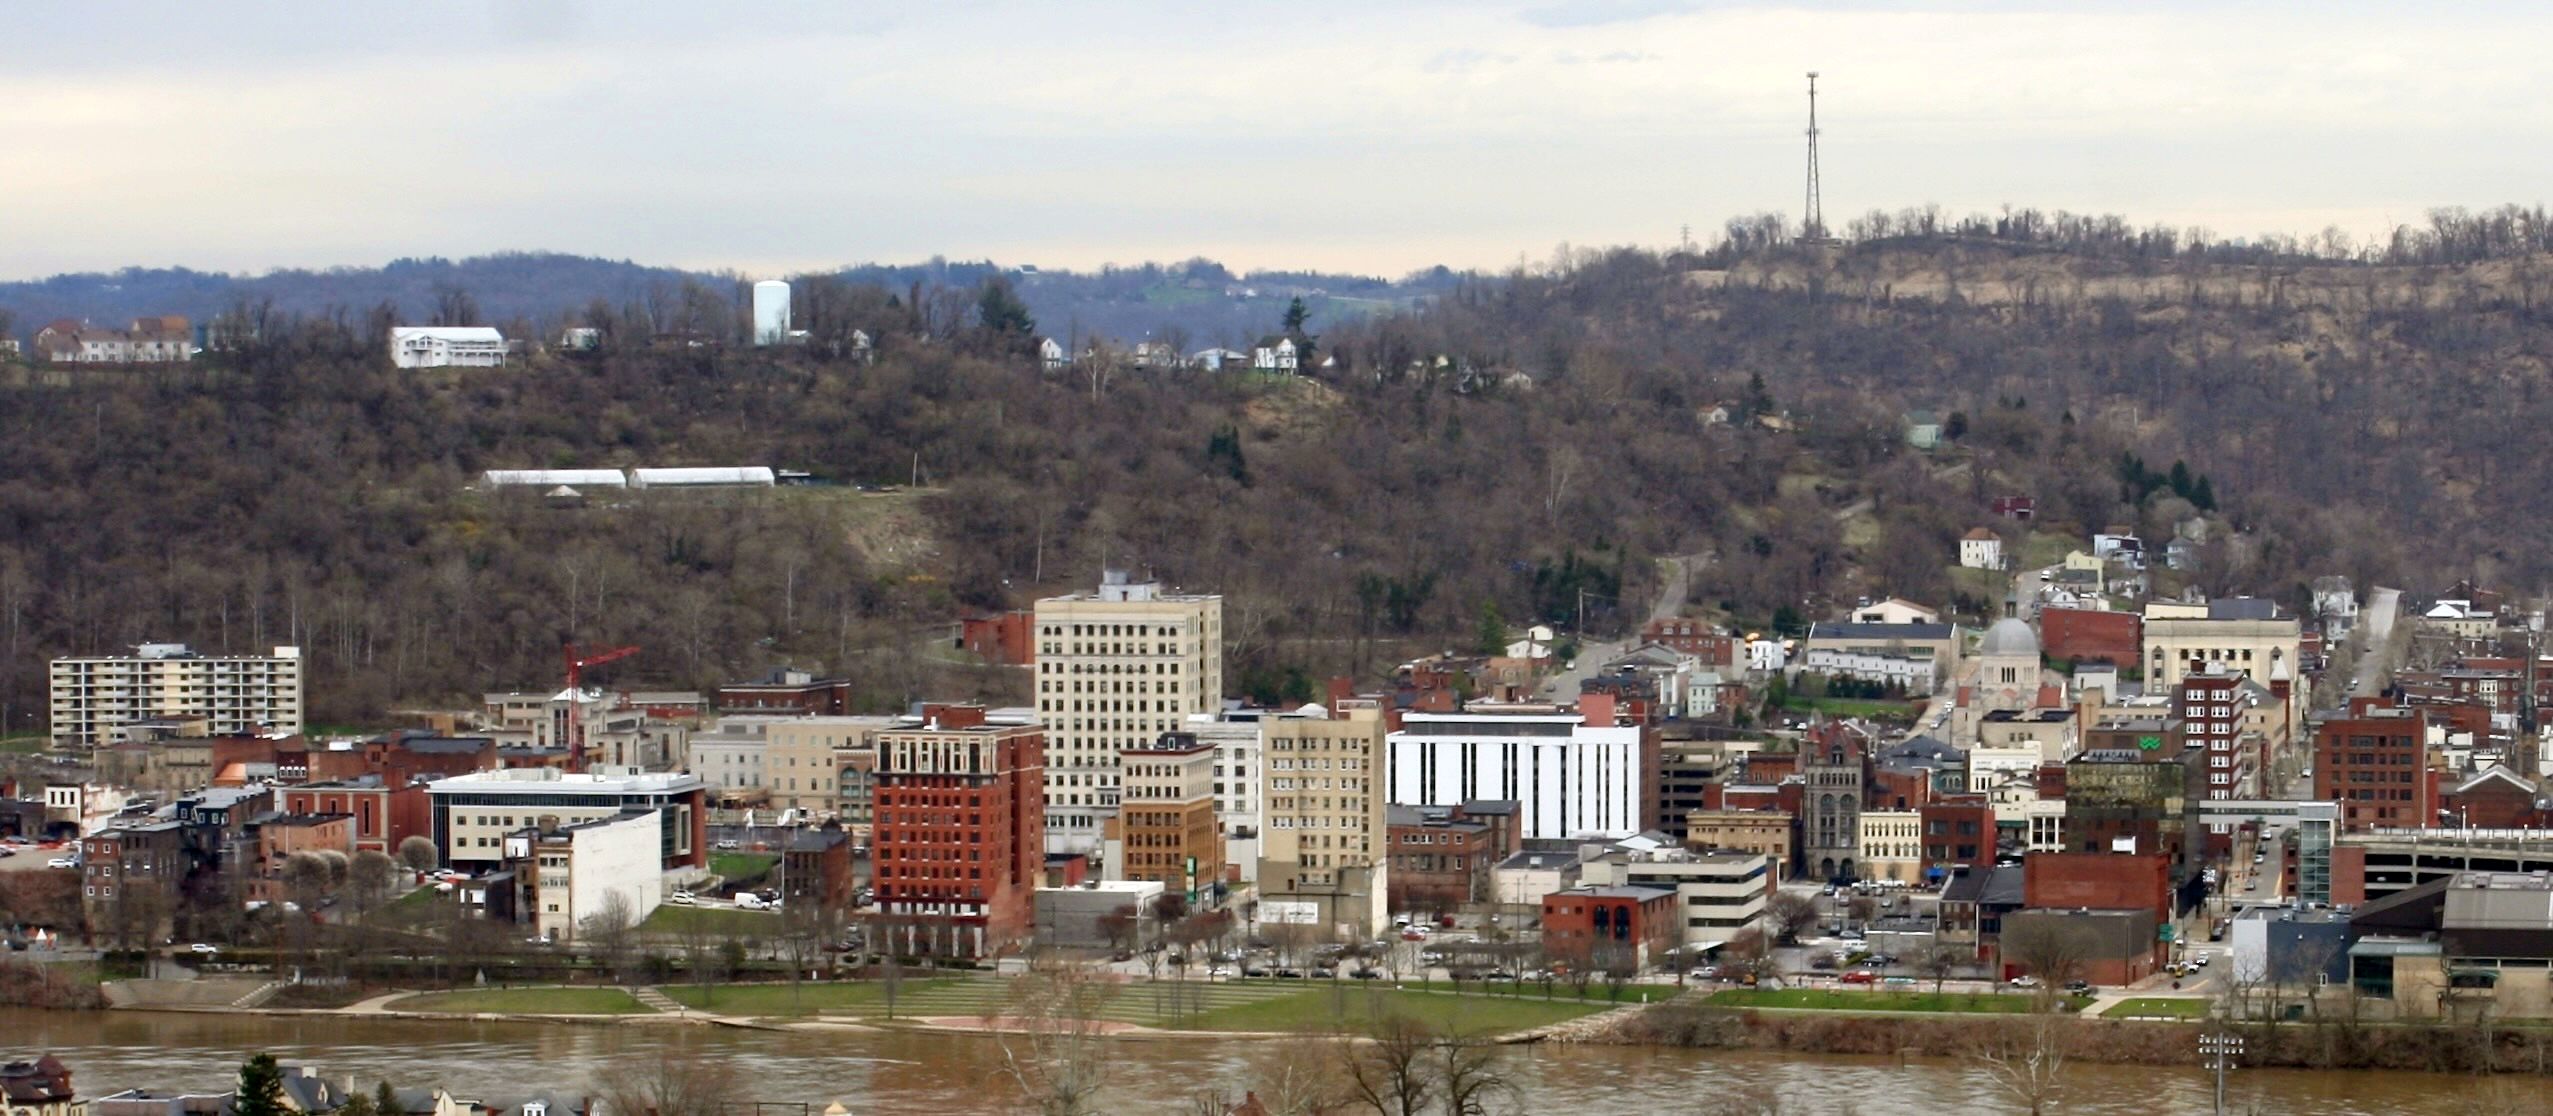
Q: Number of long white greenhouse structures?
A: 2